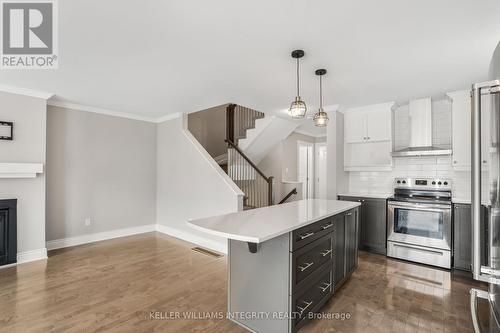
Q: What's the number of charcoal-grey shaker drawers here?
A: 3